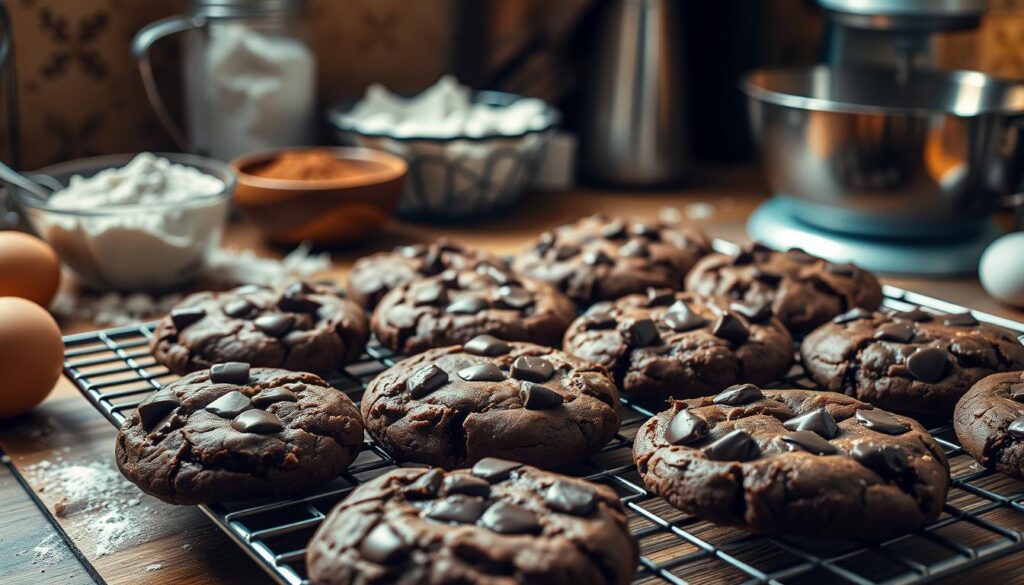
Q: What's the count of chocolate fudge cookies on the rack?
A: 12